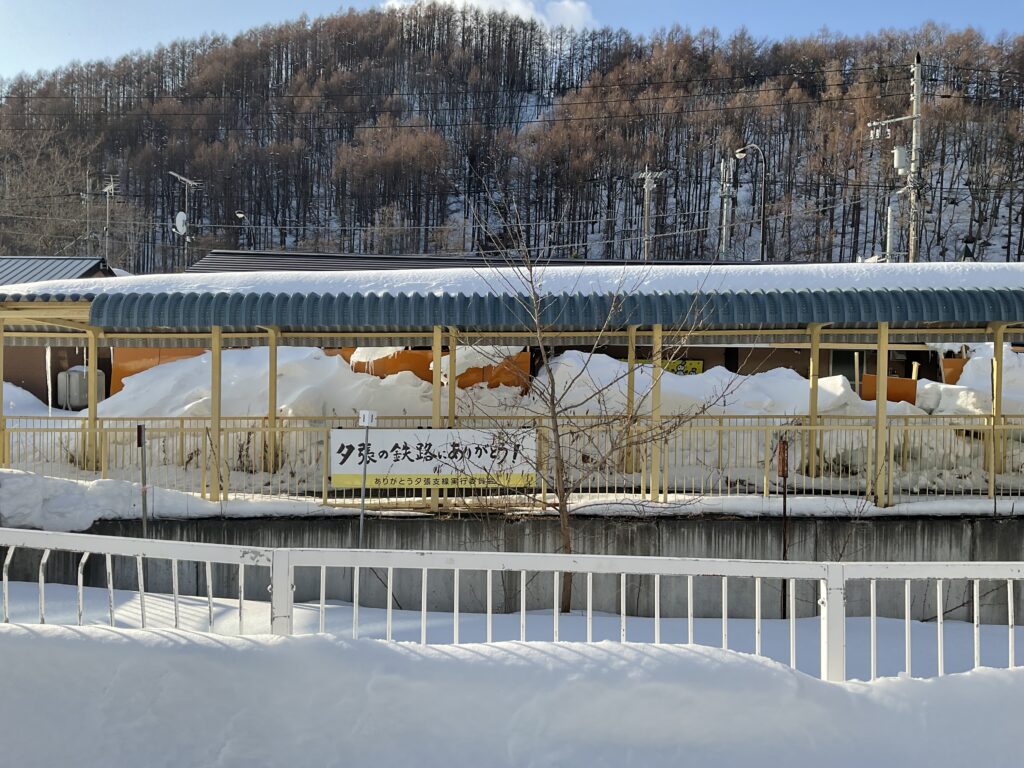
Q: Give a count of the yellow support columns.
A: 11